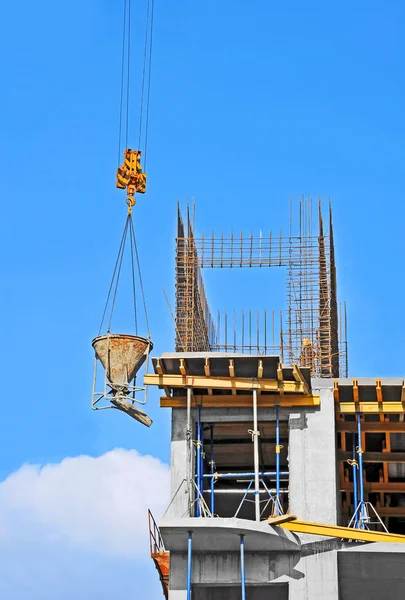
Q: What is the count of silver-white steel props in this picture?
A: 2